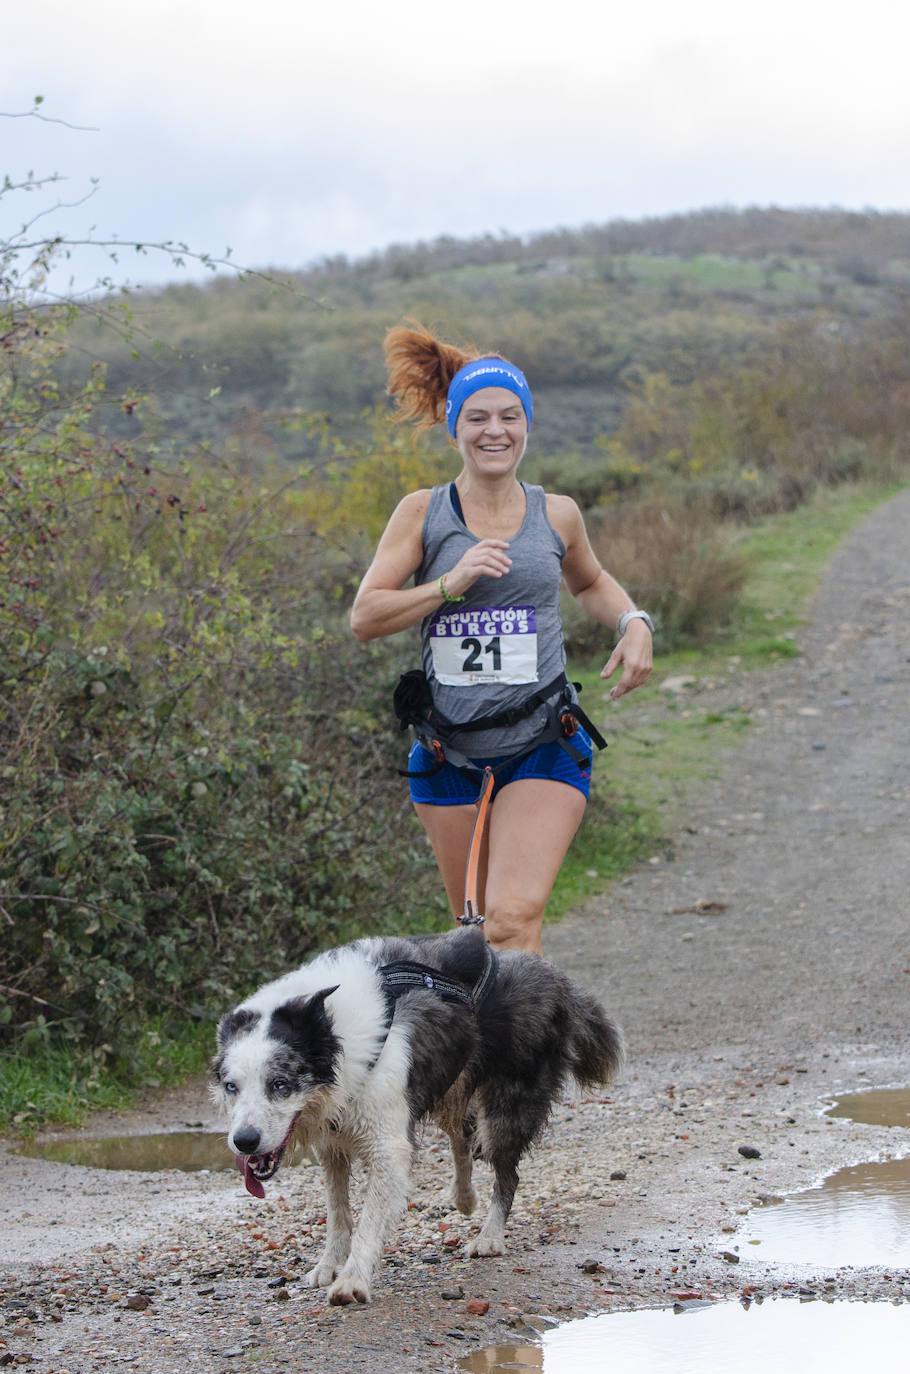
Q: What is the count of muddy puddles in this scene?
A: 4